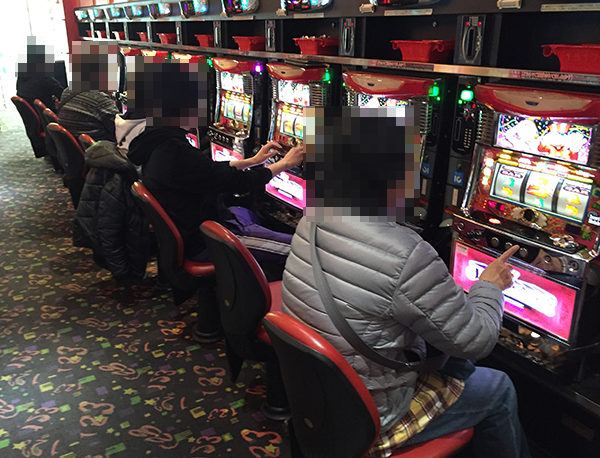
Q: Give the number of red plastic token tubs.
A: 10